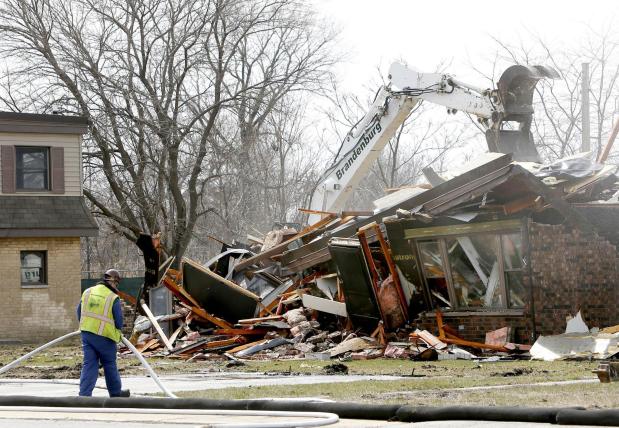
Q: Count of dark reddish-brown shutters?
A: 2